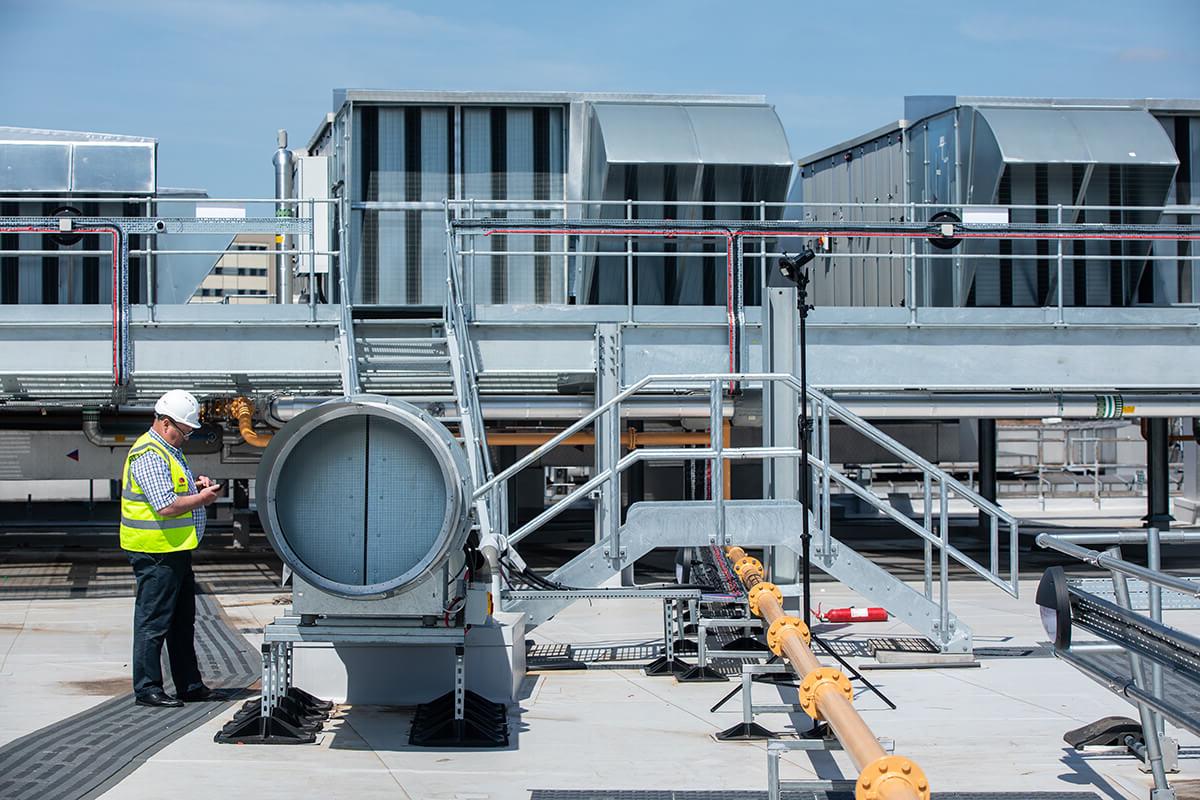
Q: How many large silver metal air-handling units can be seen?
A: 3